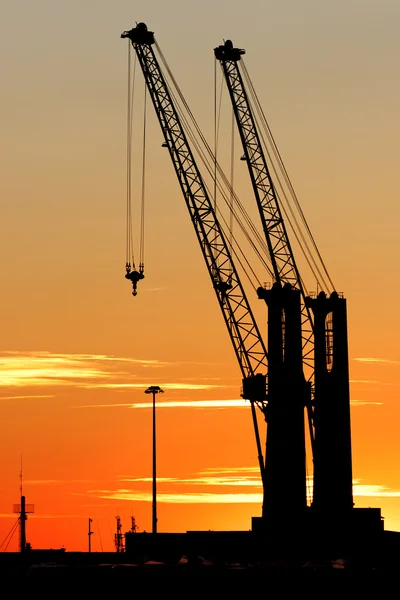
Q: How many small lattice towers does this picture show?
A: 2